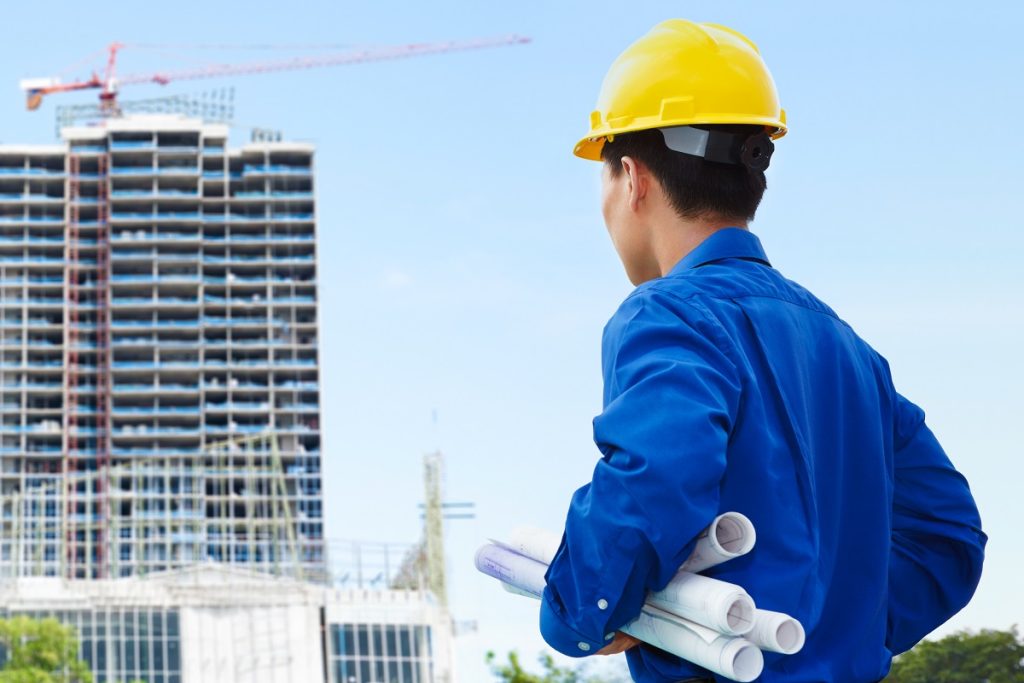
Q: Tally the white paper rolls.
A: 4